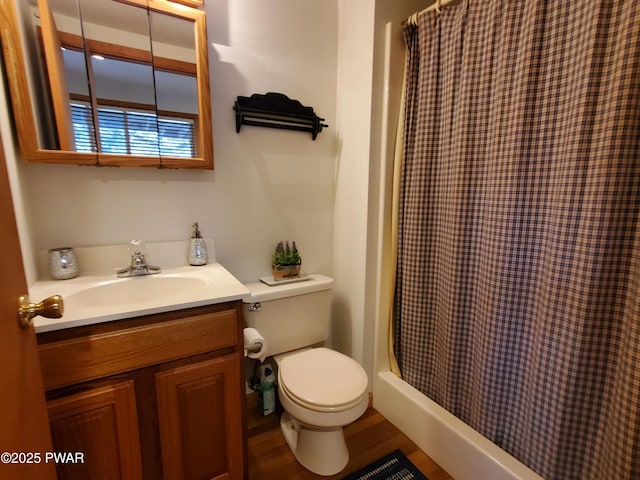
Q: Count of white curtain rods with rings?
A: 1